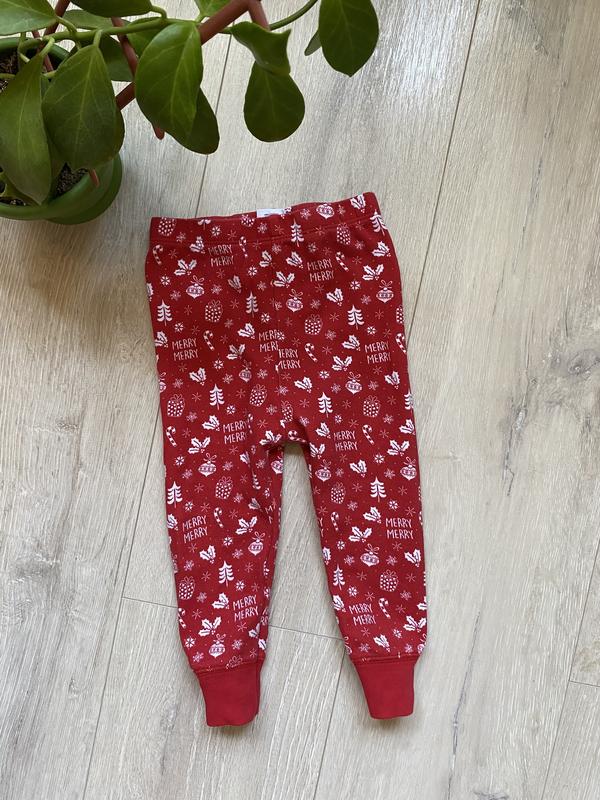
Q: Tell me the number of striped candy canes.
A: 14